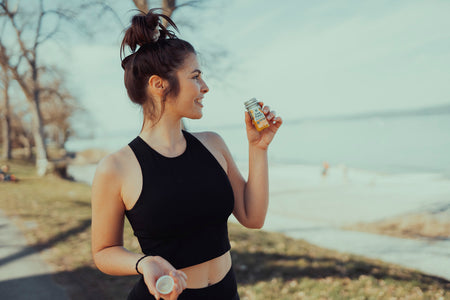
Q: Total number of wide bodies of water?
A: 1